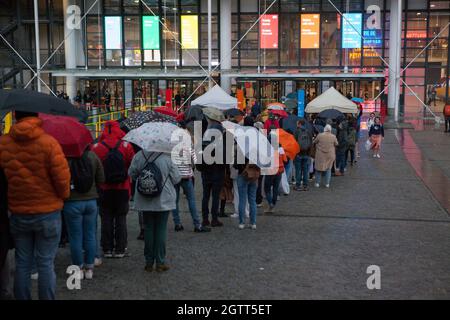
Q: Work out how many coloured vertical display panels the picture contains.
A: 6